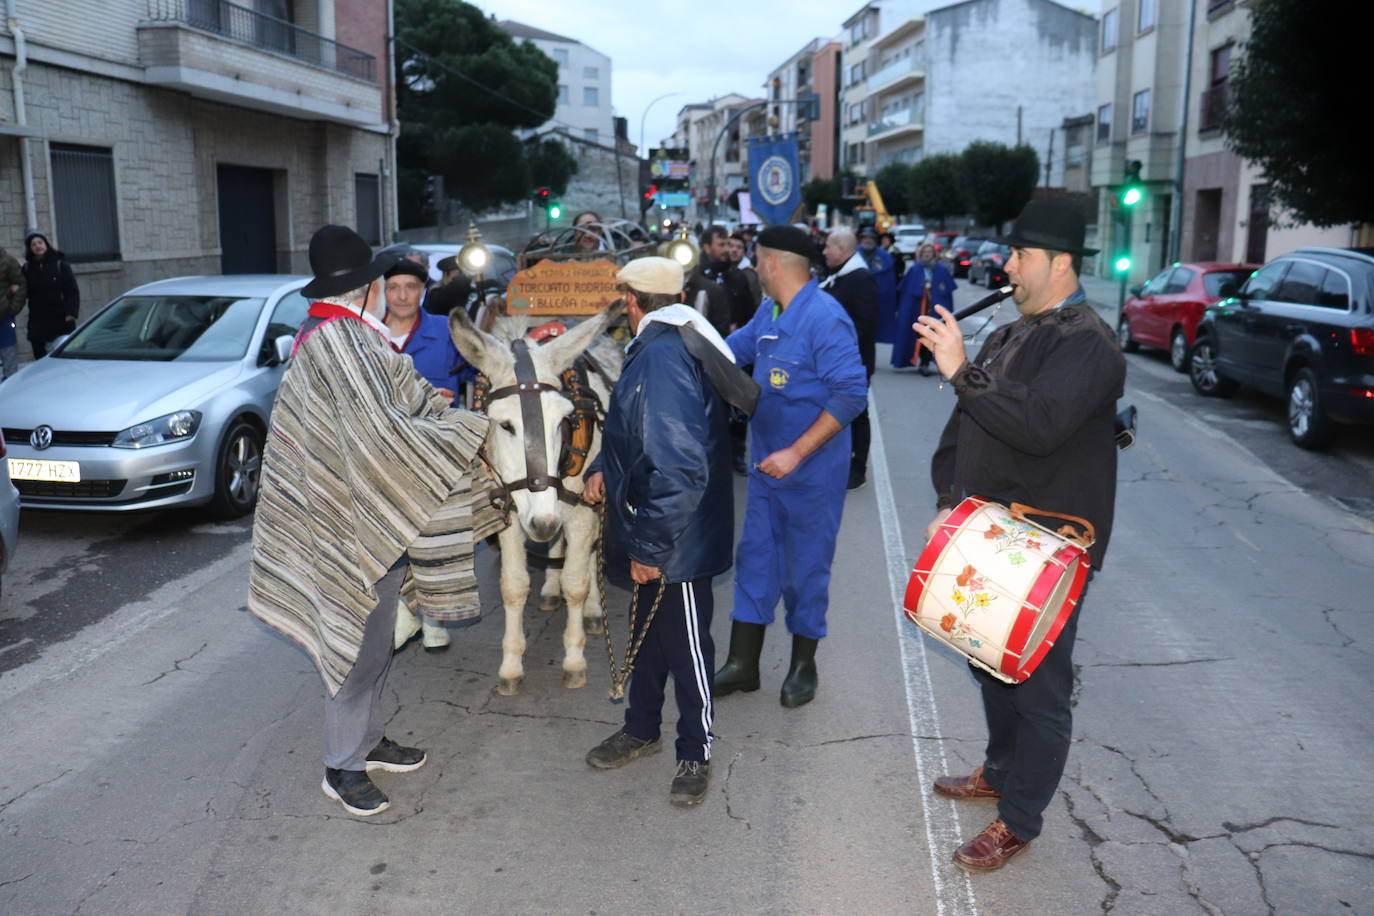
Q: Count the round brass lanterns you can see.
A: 2